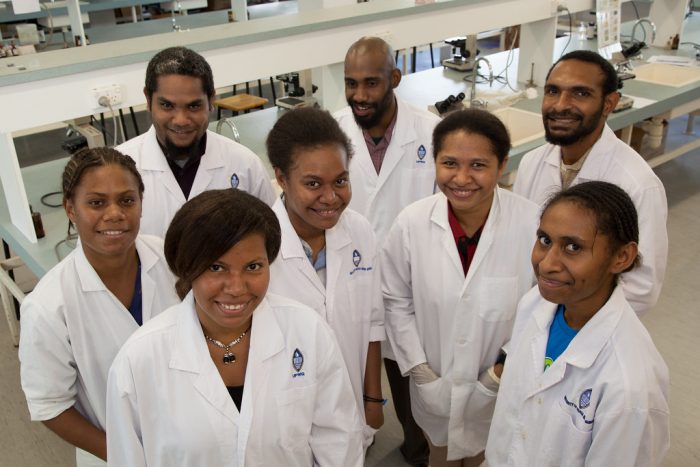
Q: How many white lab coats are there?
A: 8